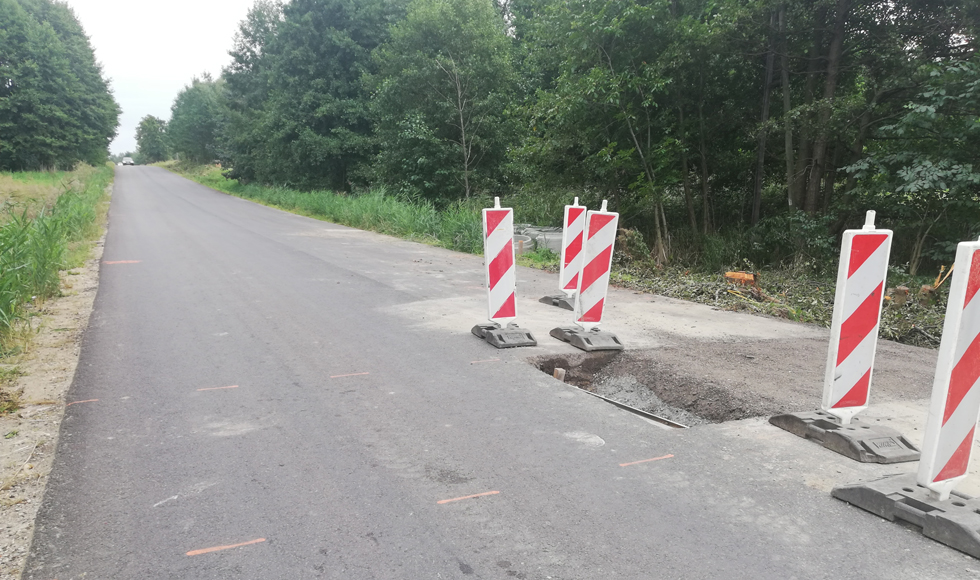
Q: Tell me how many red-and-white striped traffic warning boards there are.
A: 5